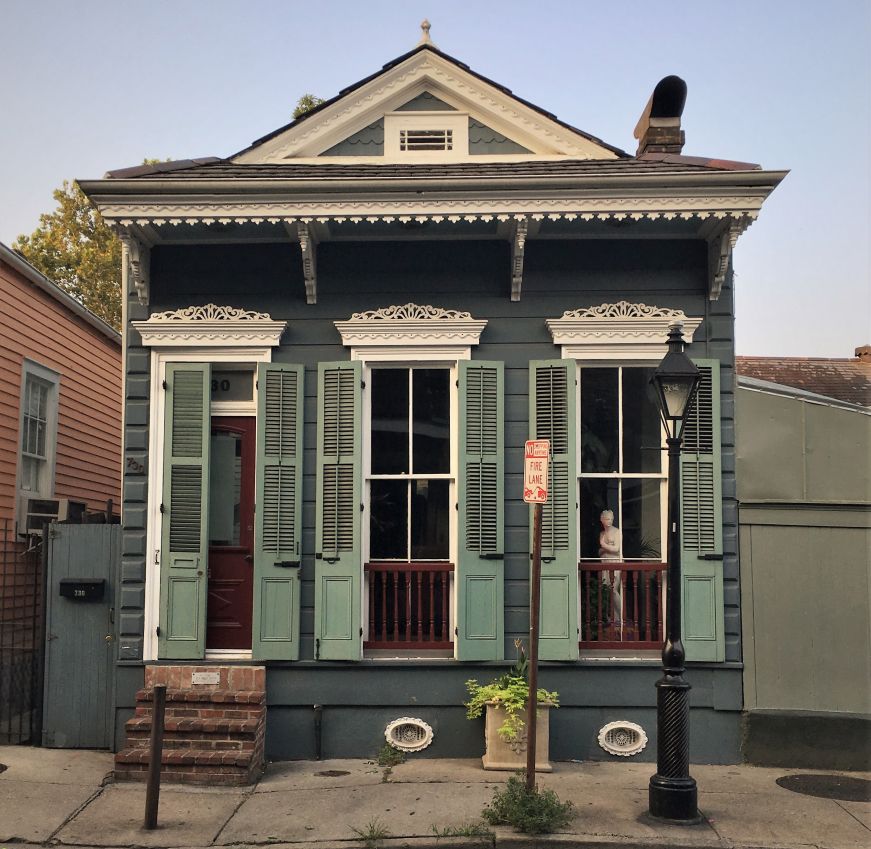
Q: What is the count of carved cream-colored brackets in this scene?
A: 4